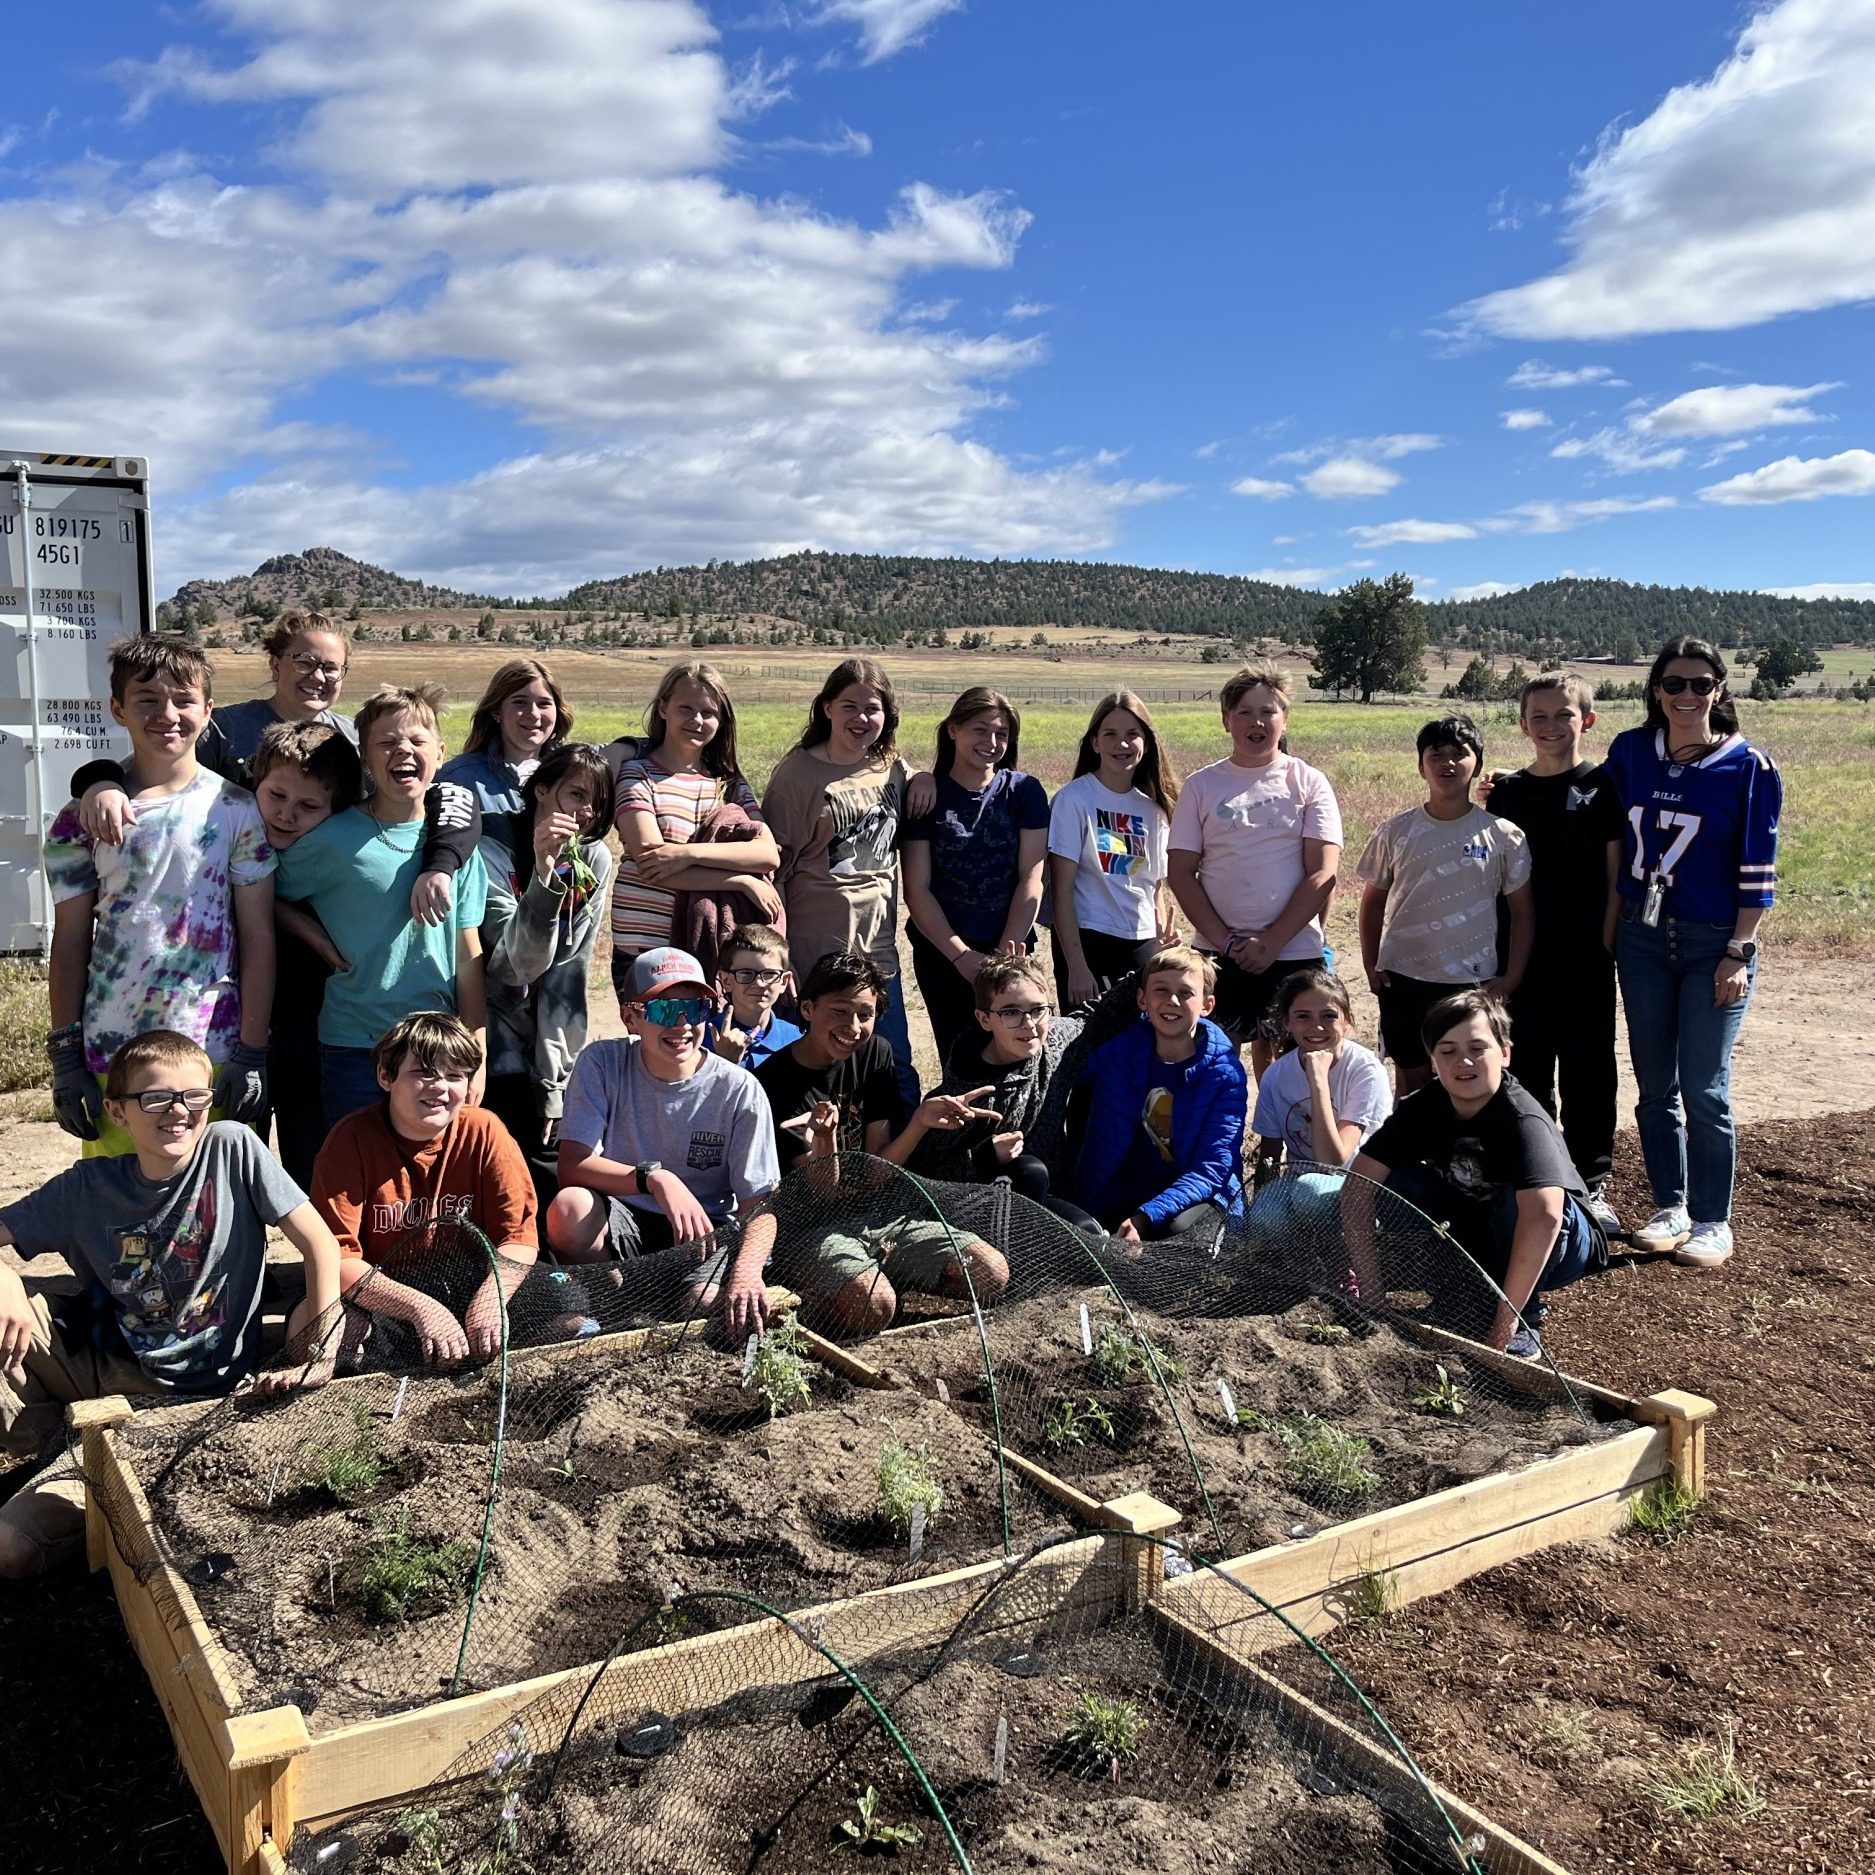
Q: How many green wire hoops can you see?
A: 6